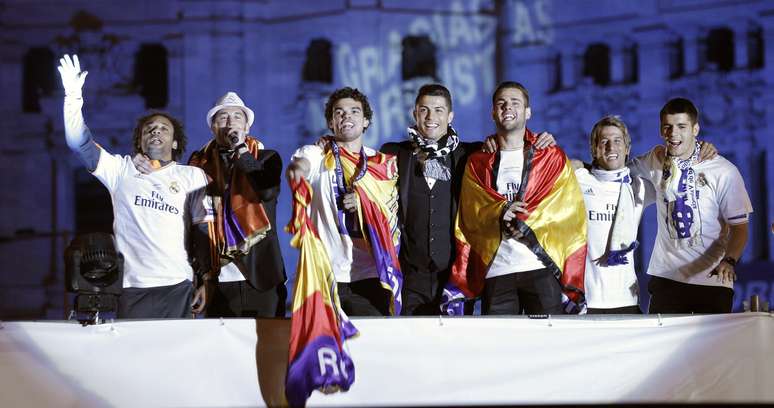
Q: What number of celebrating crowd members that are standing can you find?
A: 7